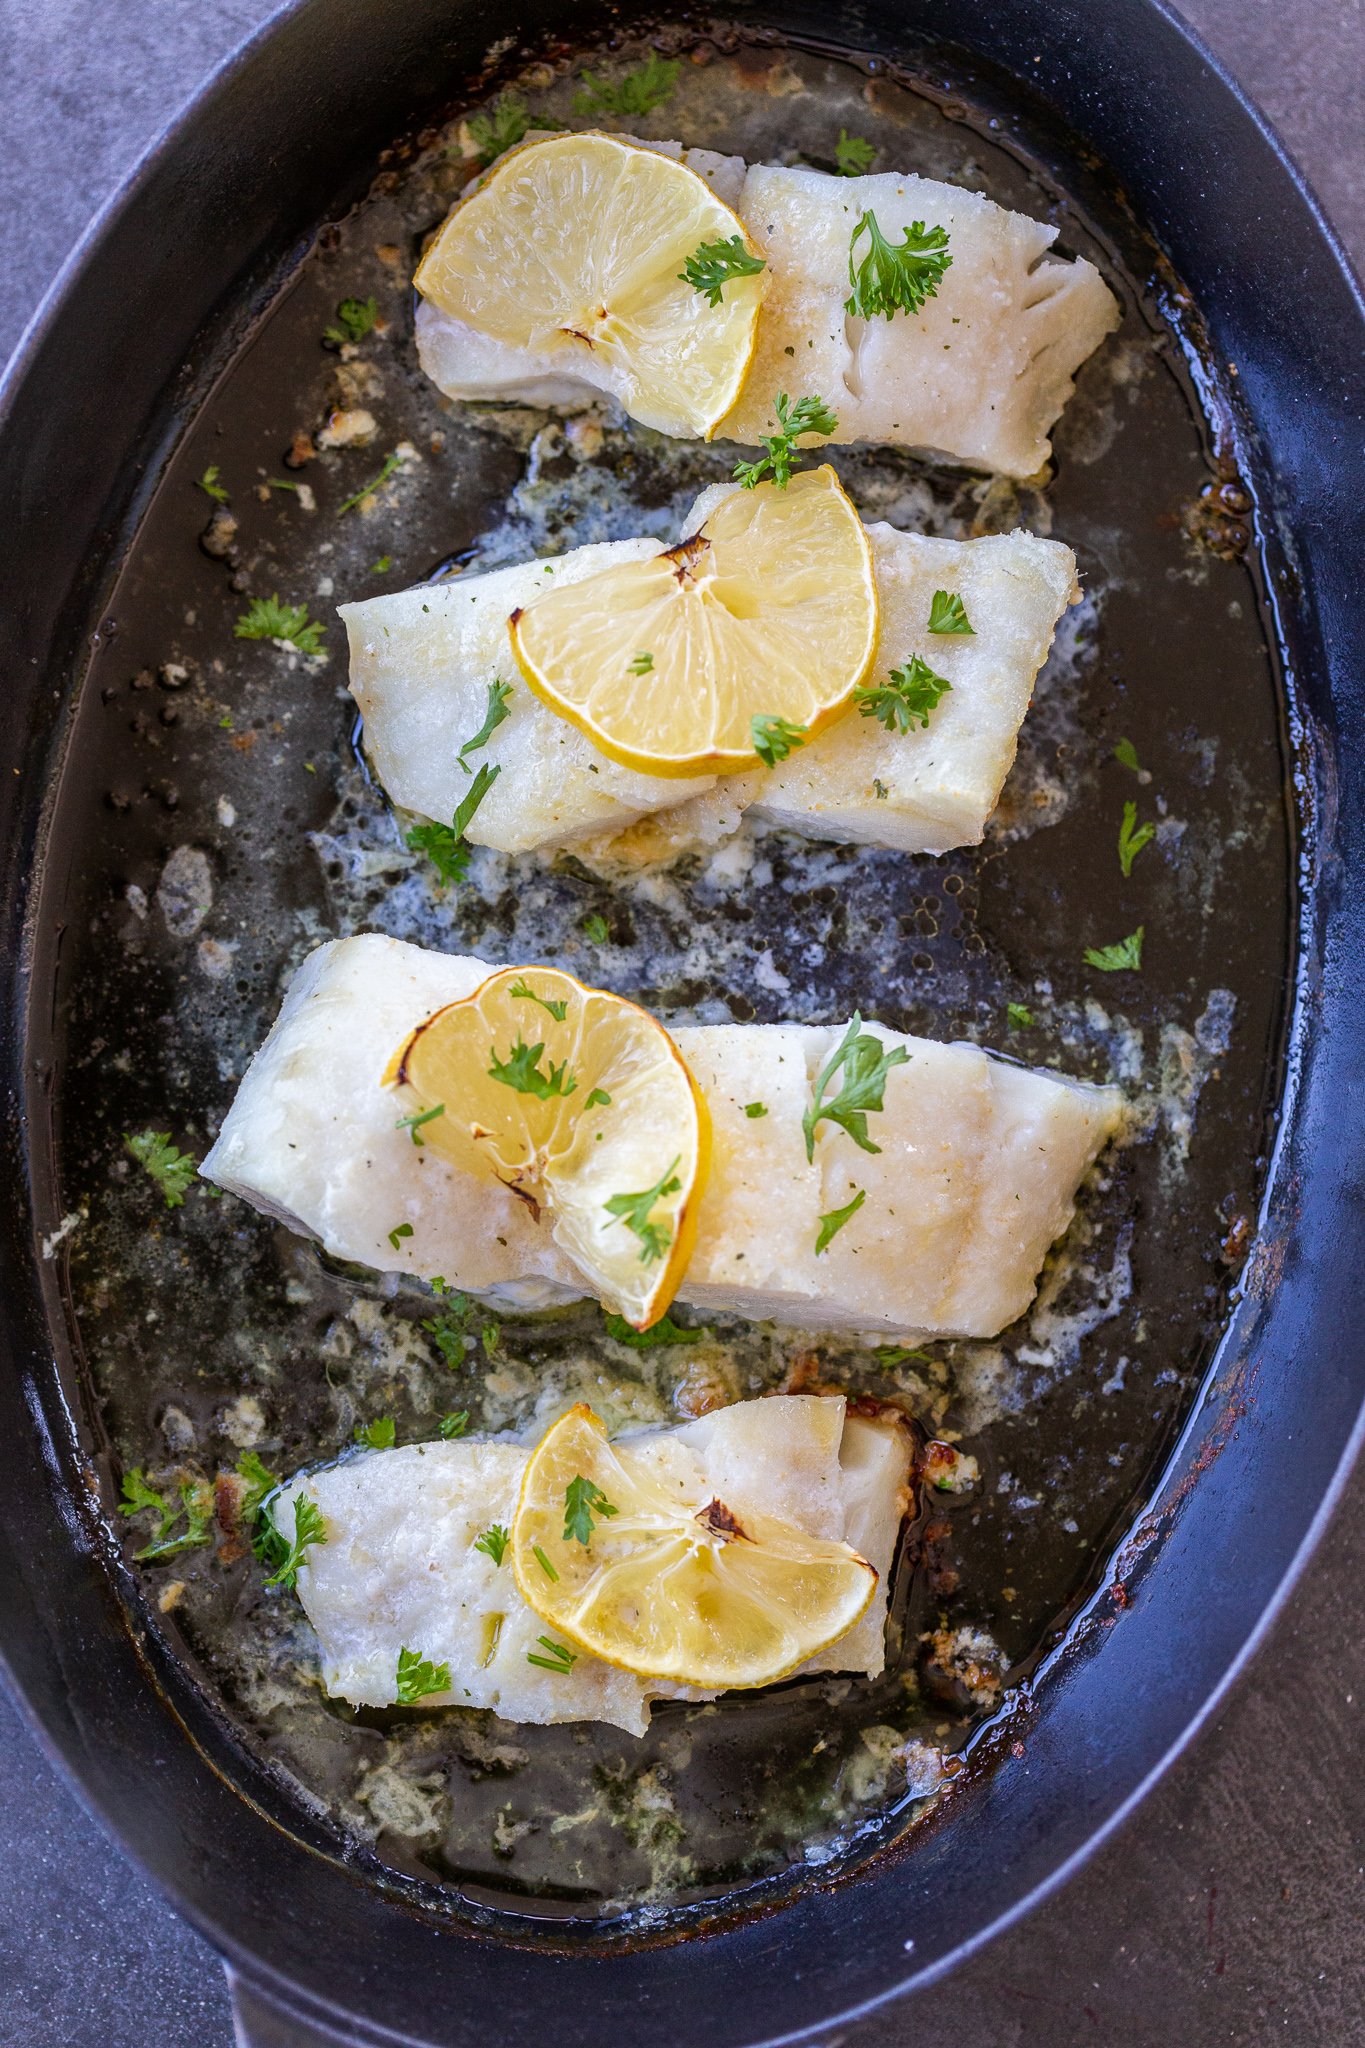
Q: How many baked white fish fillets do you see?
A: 4